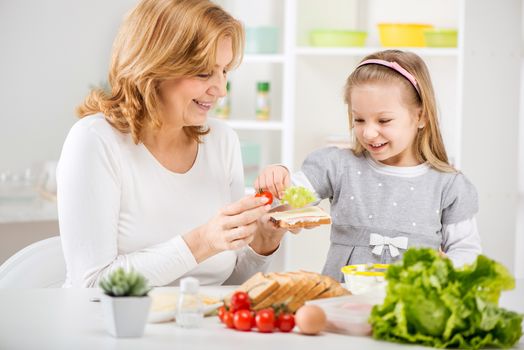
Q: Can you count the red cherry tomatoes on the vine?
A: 6